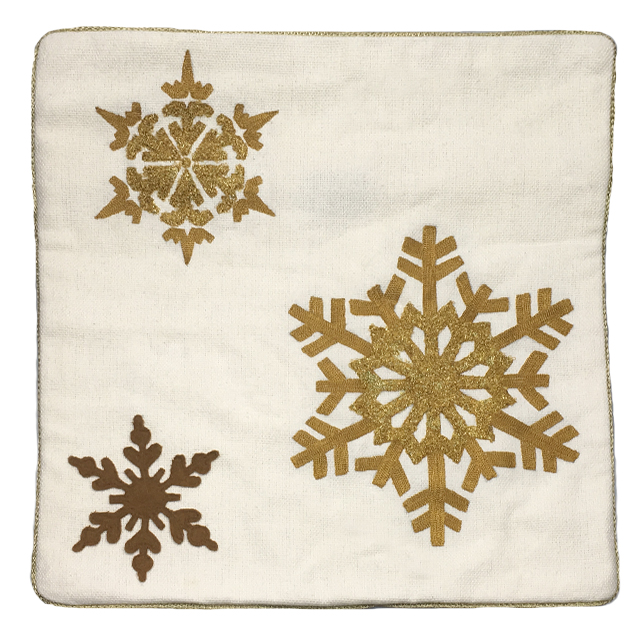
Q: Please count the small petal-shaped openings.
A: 12